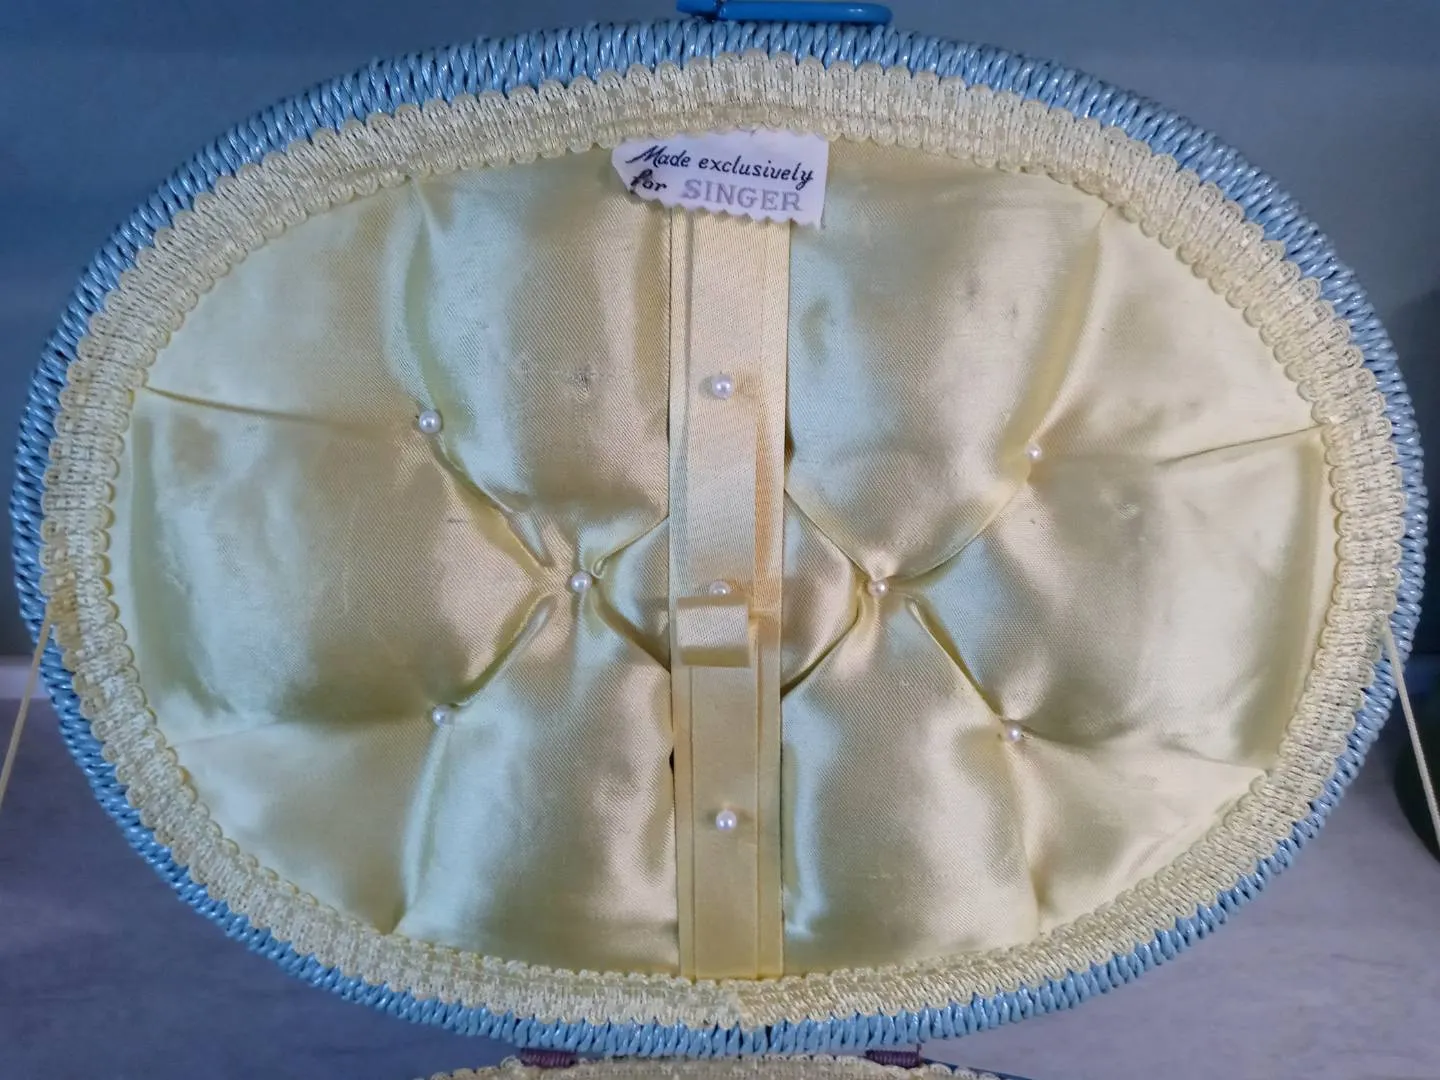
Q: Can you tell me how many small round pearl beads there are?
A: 9